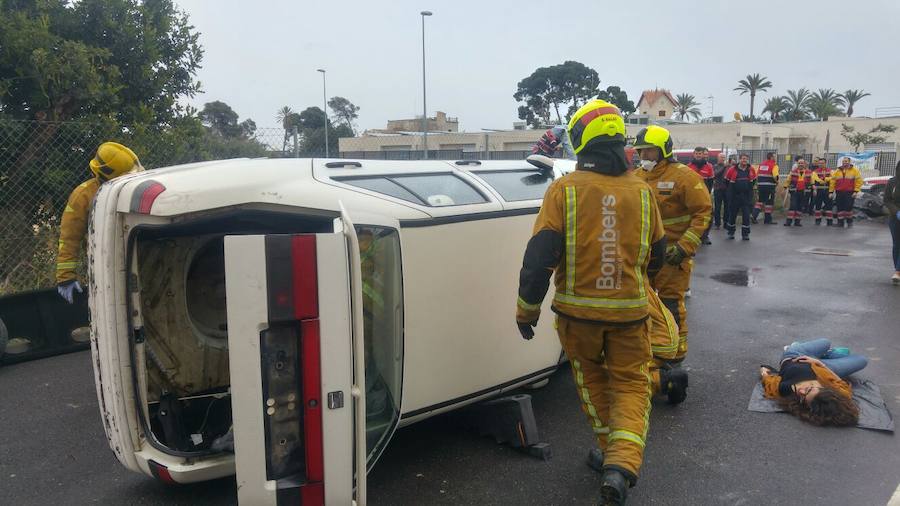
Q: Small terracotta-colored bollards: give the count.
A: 0